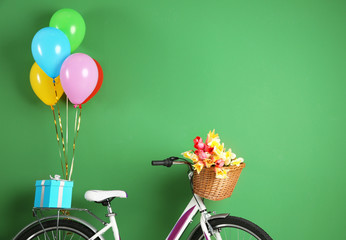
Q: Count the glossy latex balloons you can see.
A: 5